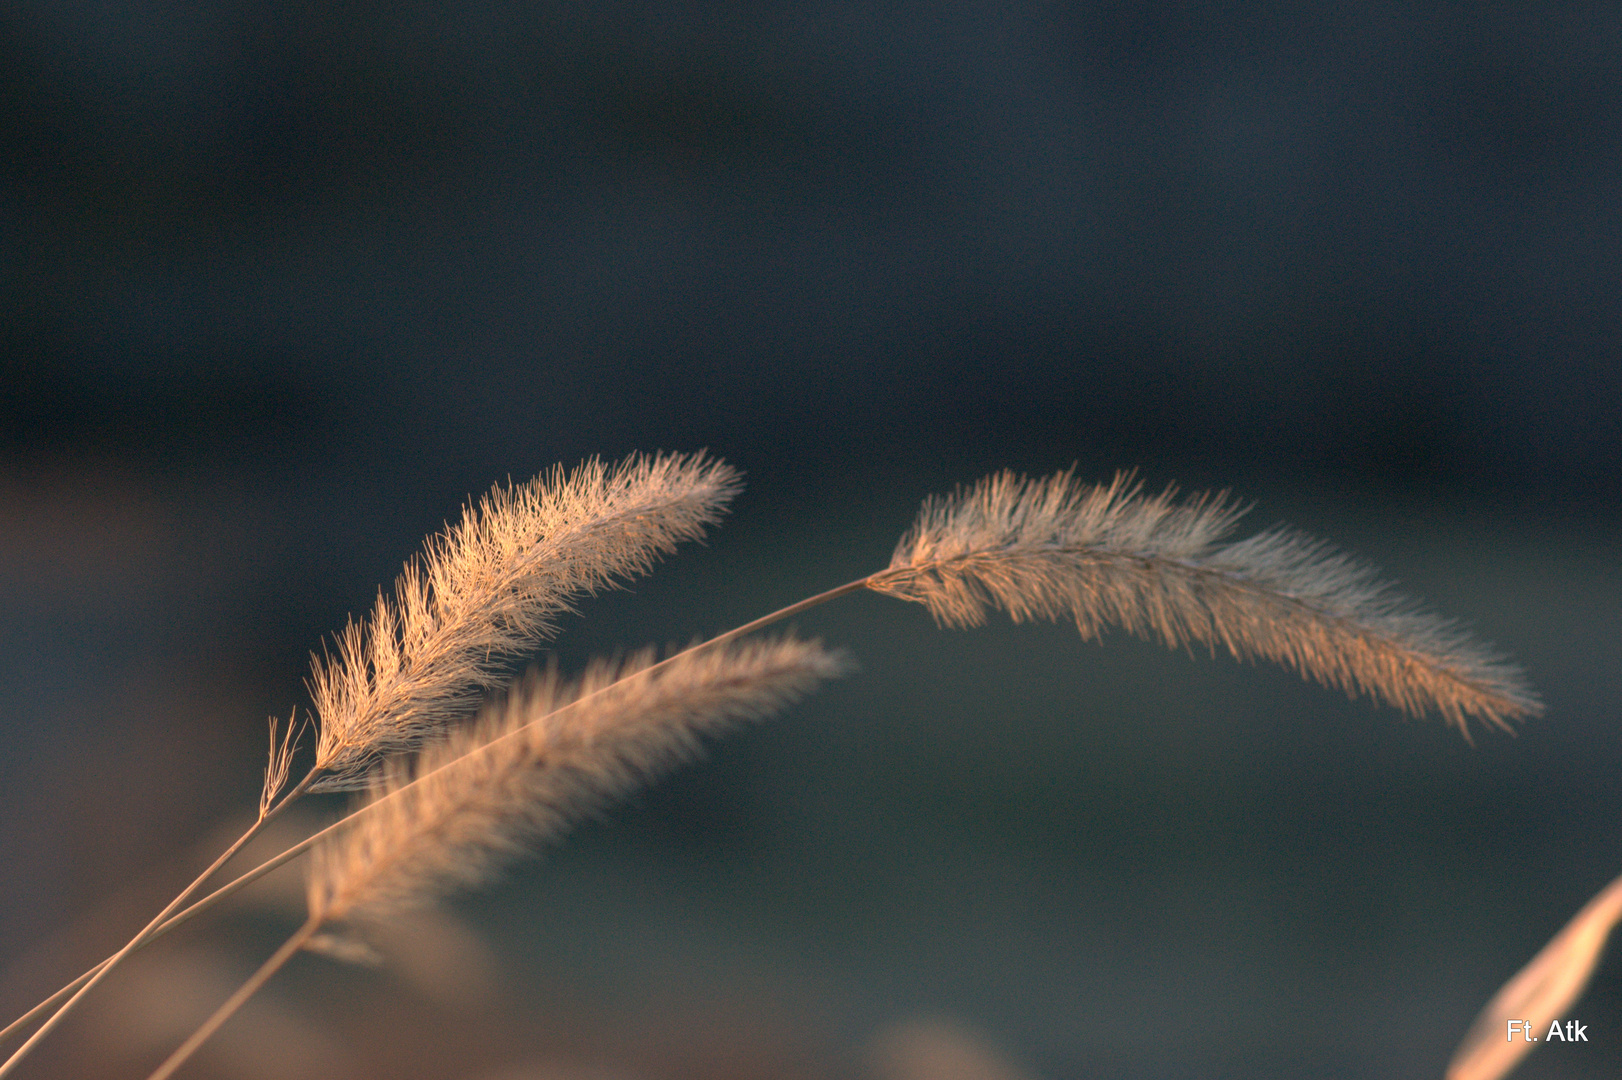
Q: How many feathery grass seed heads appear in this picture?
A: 3